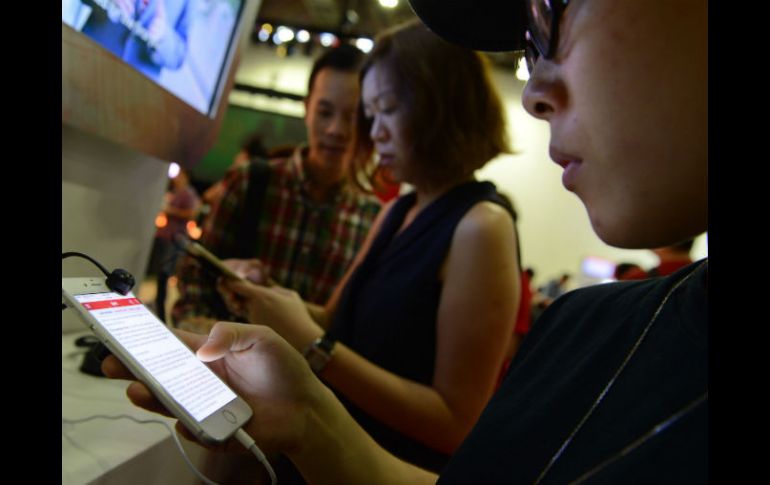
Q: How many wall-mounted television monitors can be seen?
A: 1